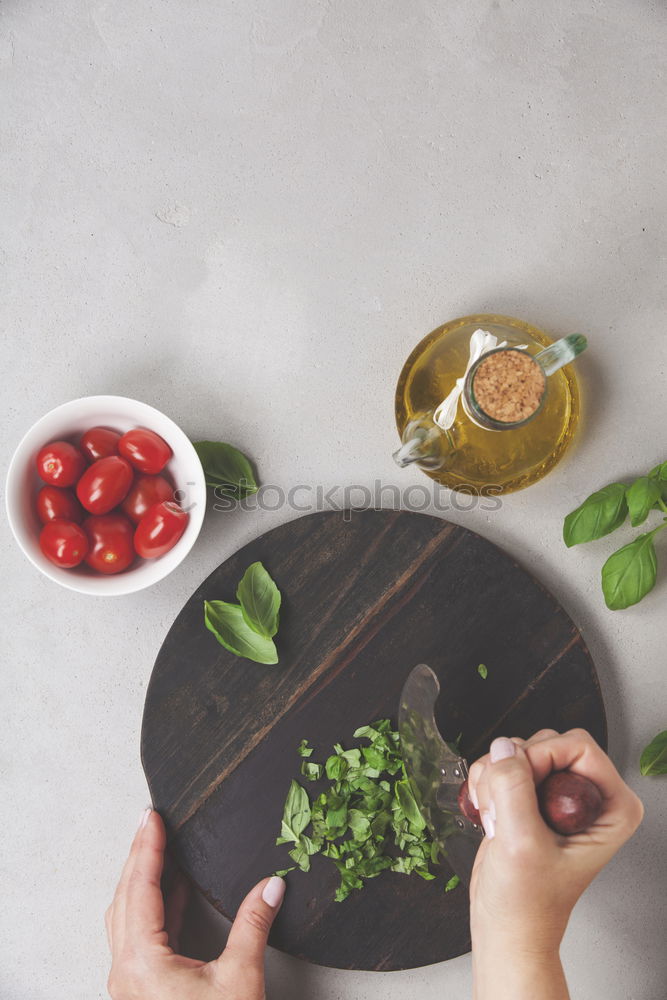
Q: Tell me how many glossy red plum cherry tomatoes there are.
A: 9